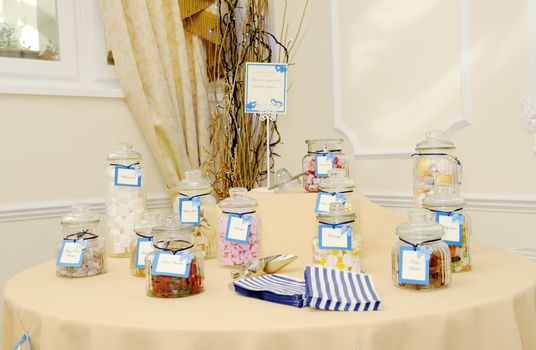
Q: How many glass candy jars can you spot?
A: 12